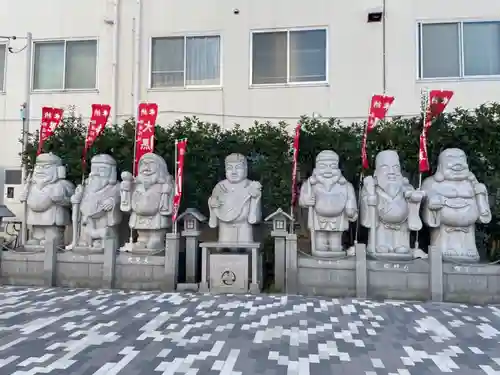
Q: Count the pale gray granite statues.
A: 7